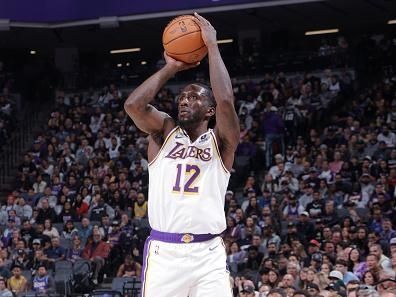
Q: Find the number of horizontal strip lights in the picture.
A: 4